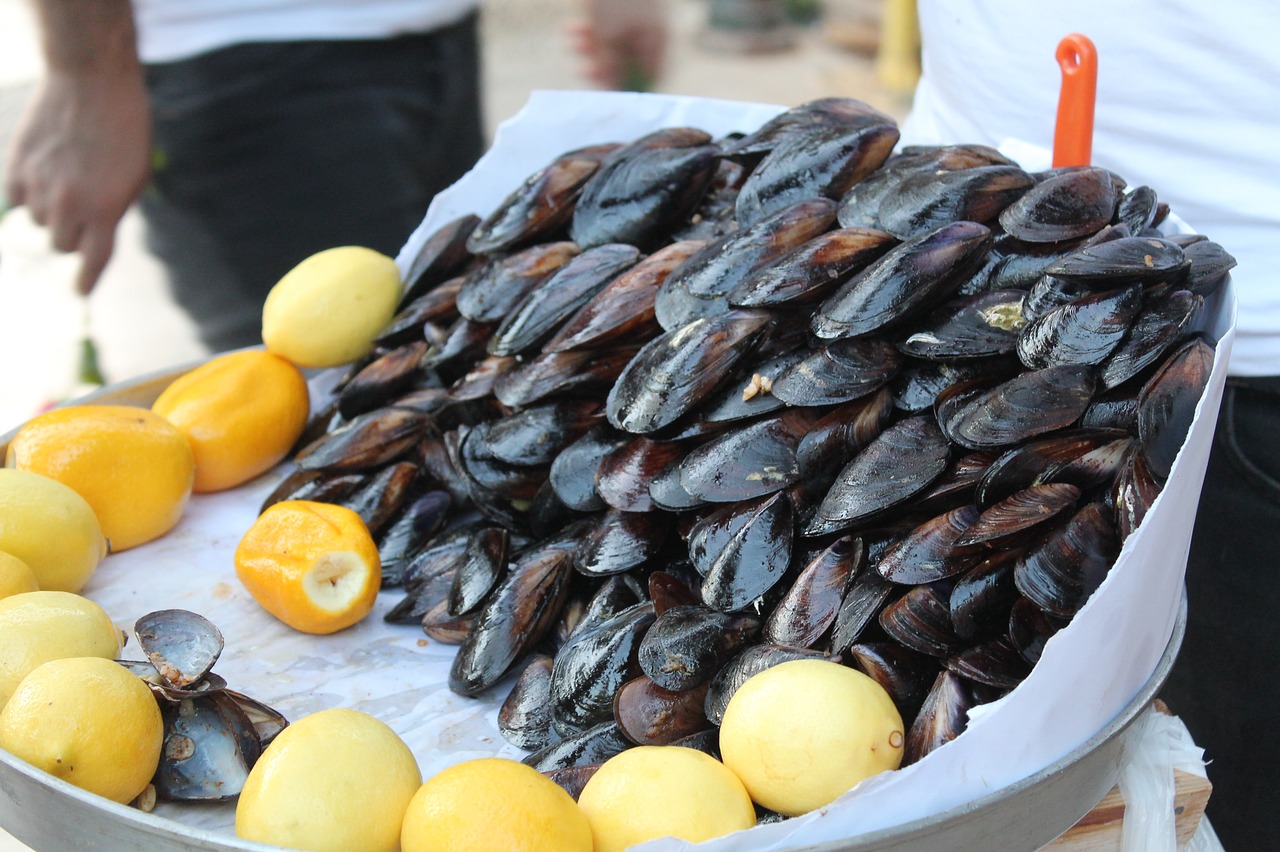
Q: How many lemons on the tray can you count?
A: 12